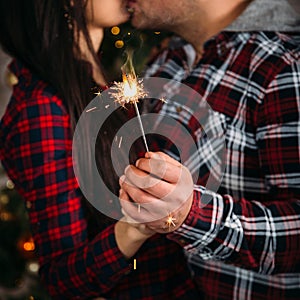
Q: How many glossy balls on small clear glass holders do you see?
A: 0